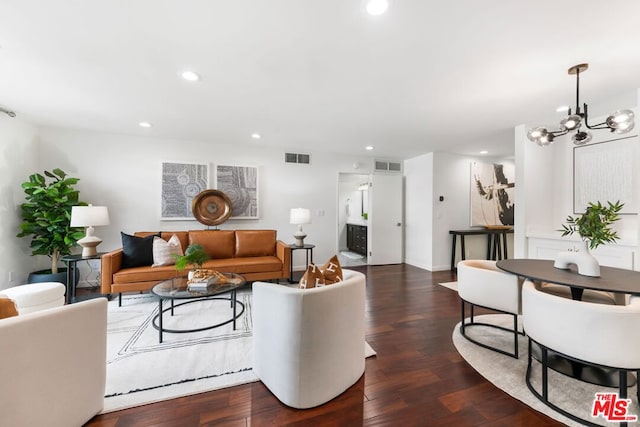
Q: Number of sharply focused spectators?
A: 0